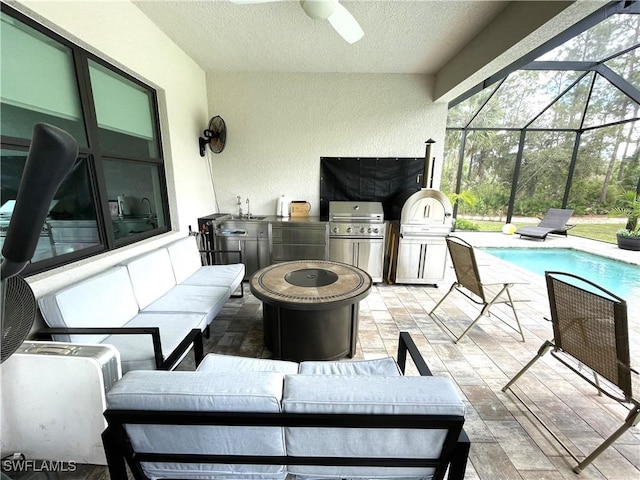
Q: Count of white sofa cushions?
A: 10